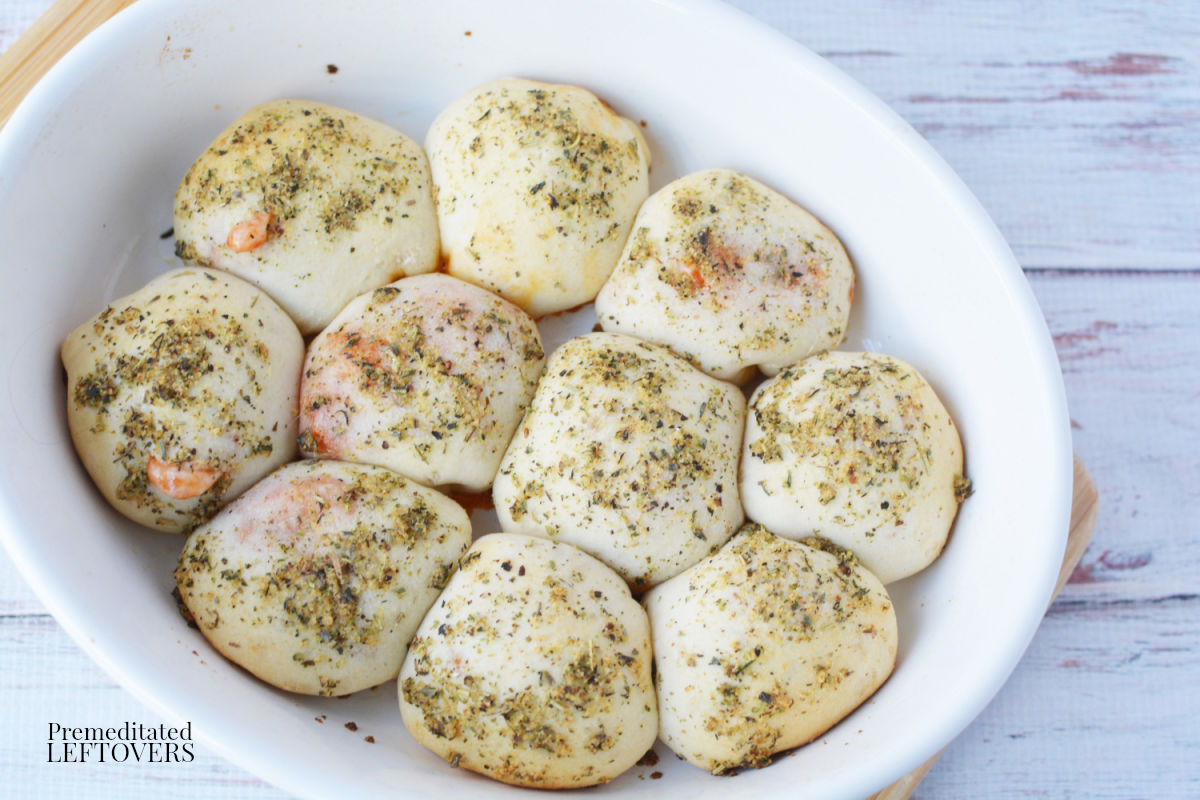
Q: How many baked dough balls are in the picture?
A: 10